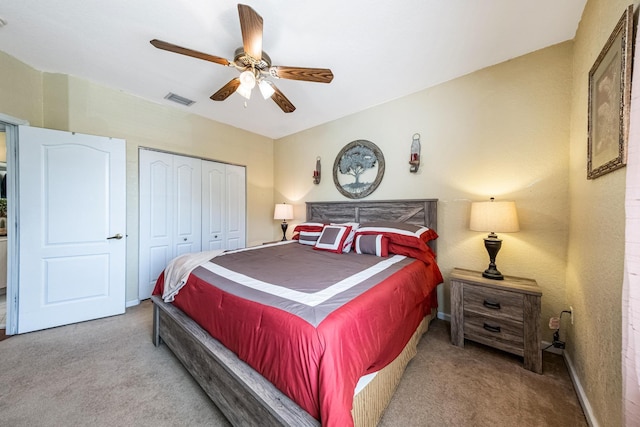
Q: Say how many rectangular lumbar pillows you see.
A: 2